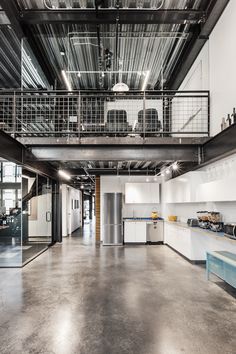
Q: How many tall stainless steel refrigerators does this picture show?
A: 1